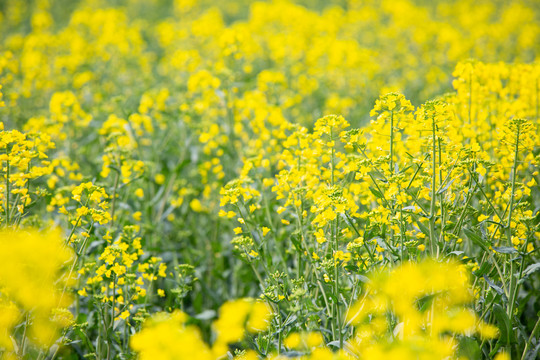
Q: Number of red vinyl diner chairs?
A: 0